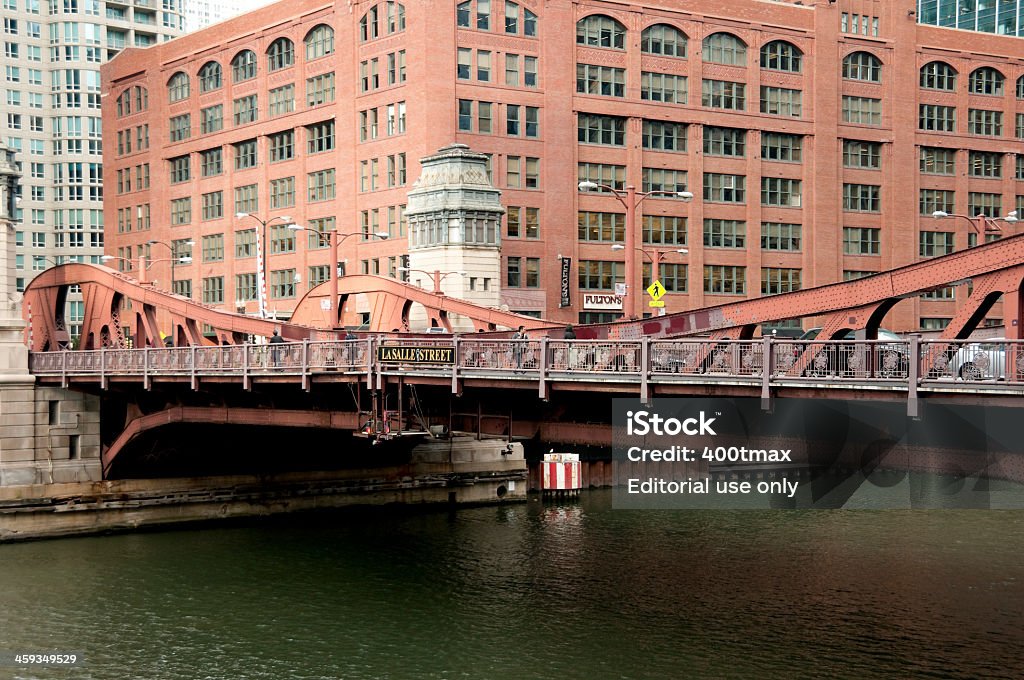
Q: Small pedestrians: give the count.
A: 4